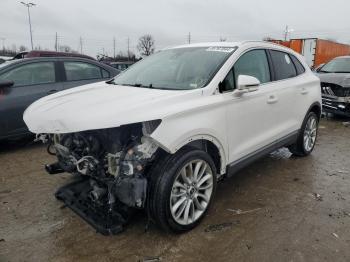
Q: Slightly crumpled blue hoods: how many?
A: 0